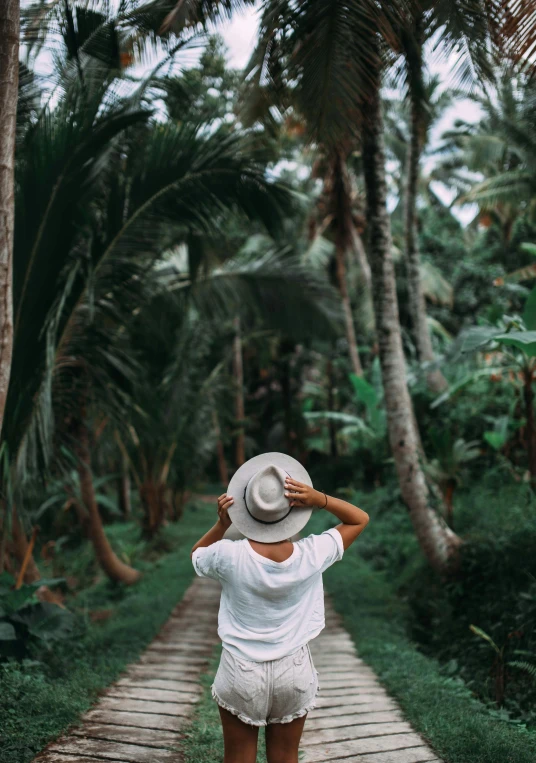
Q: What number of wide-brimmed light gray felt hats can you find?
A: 1